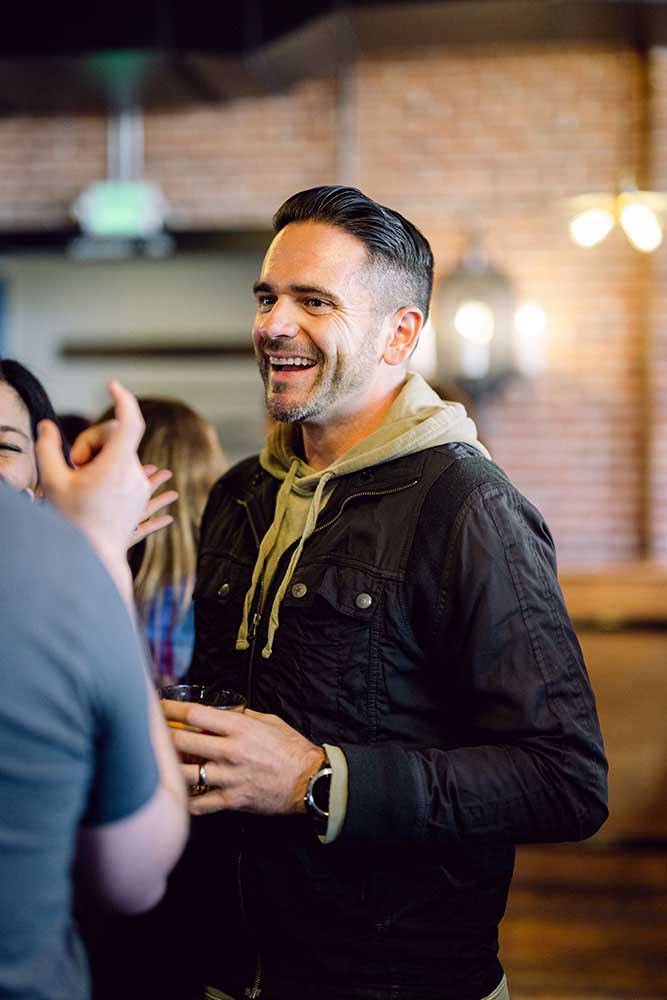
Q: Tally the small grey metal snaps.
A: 3